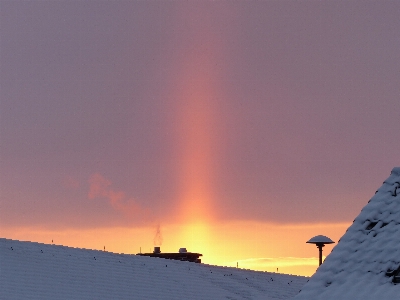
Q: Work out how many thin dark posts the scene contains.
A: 1